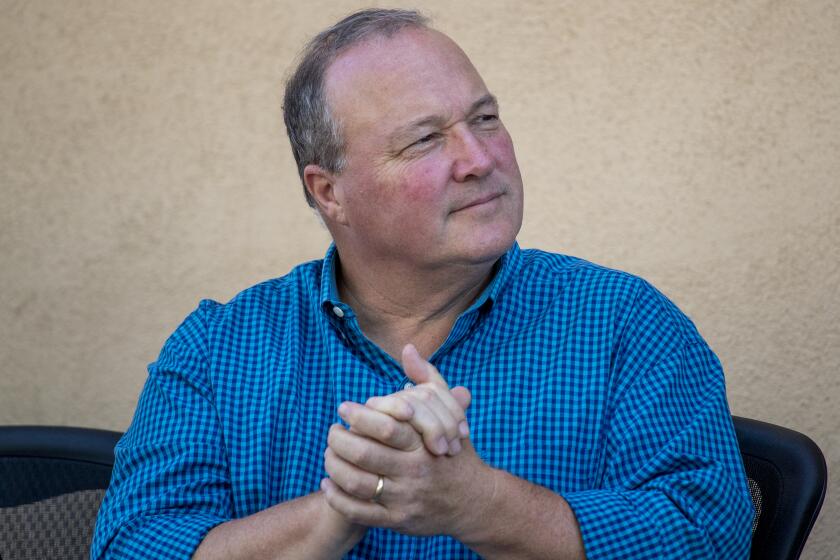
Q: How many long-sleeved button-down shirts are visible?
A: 1